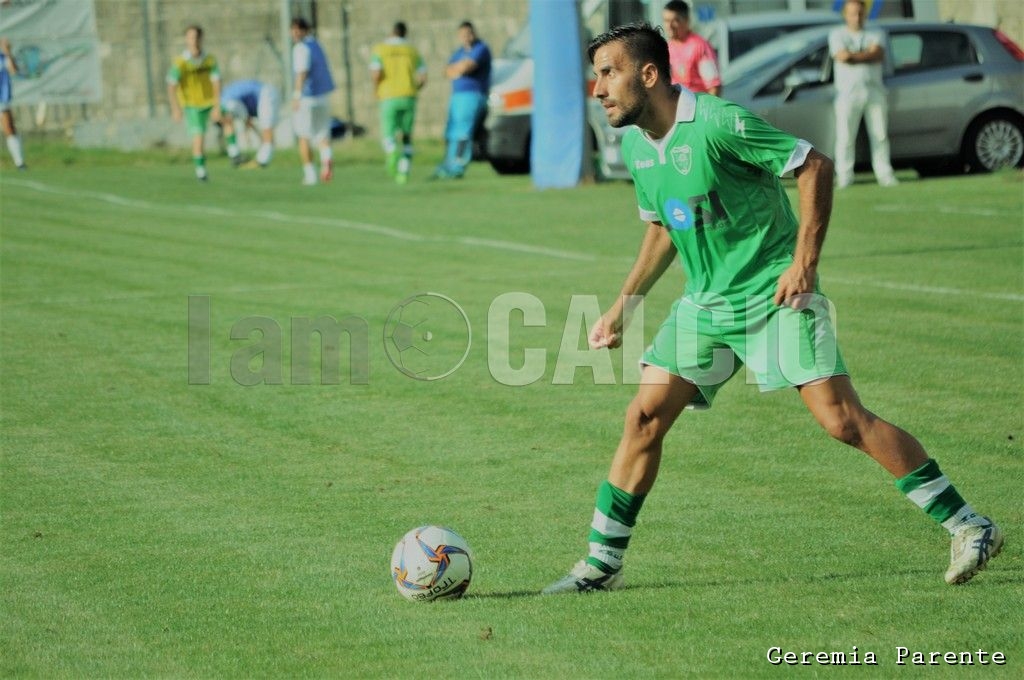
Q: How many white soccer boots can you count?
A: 2